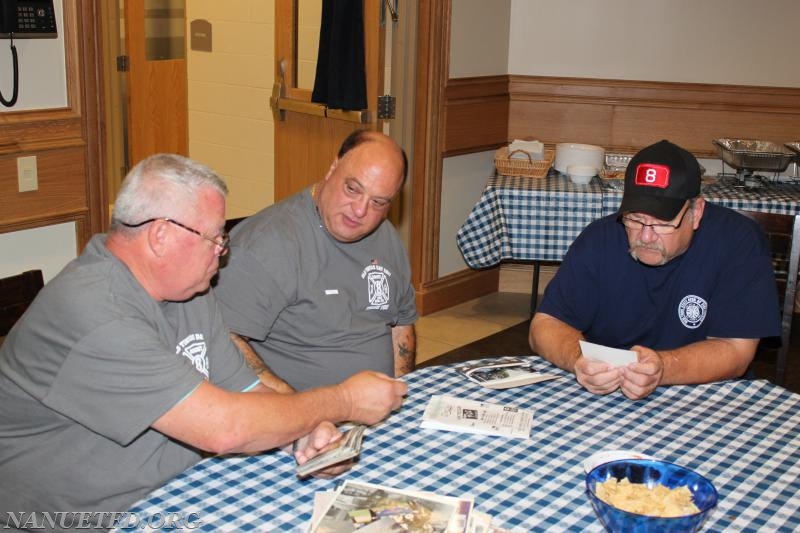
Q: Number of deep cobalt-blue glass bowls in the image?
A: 1